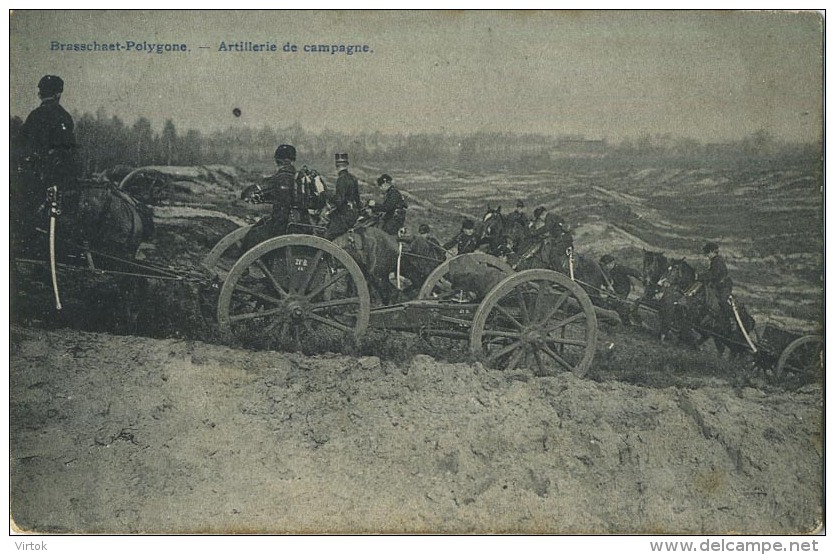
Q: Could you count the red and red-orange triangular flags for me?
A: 0